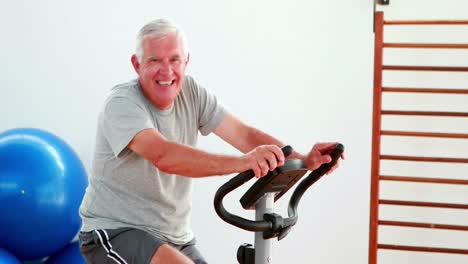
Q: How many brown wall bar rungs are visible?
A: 11